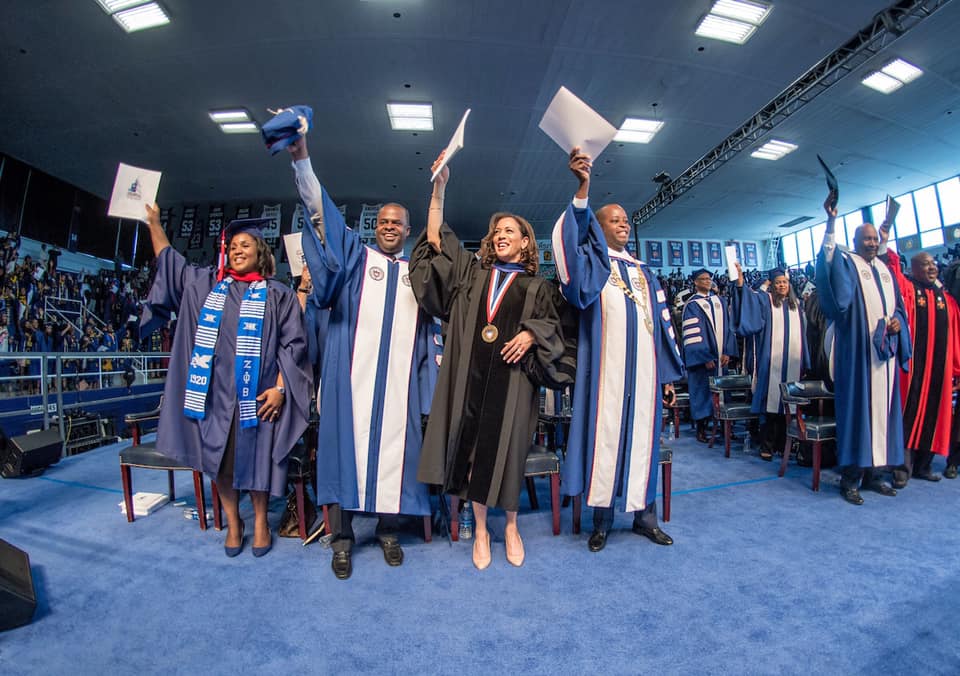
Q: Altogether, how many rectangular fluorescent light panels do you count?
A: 7